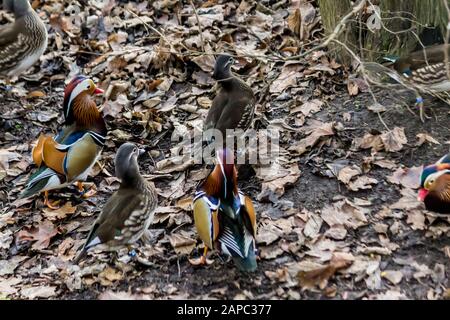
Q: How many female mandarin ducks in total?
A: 4